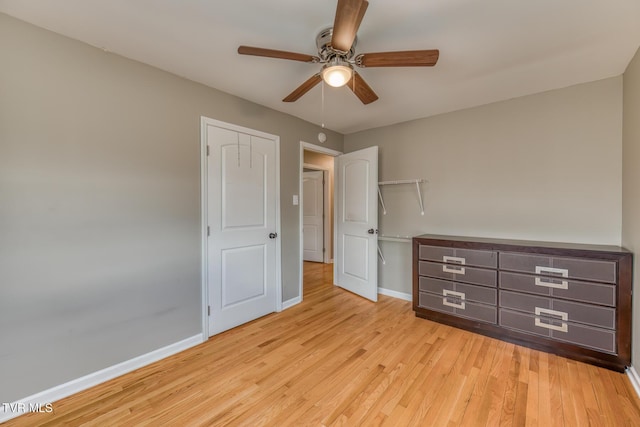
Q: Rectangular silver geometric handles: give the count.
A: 4